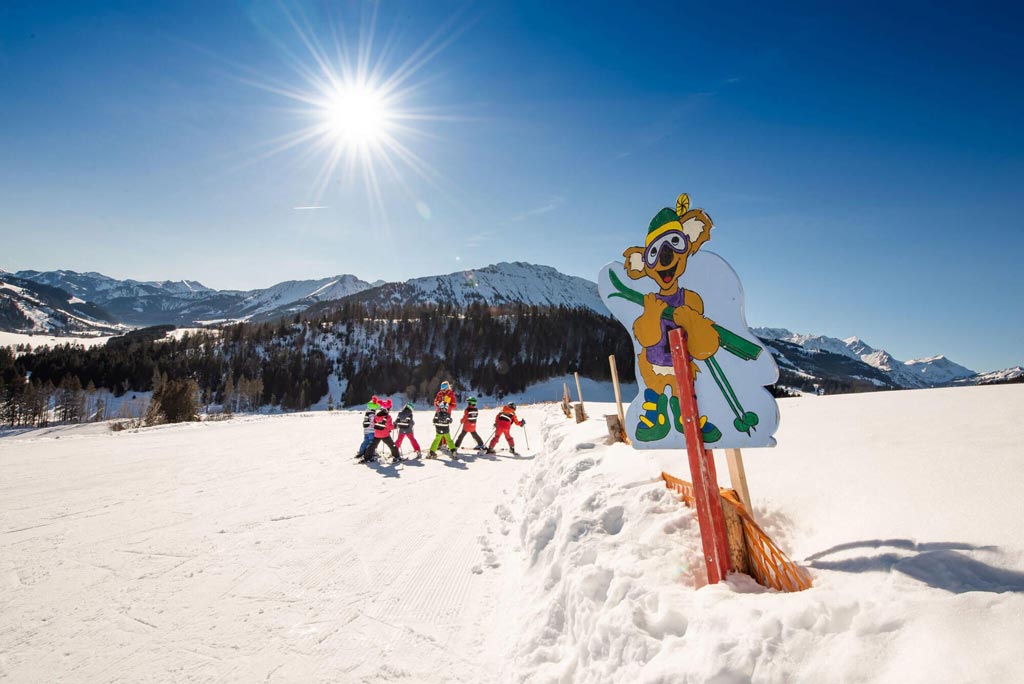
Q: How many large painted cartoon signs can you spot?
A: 1